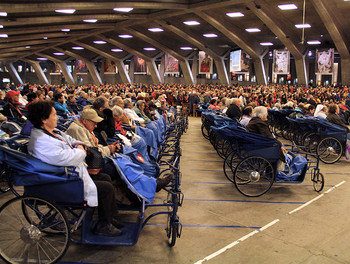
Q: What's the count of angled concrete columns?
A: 11